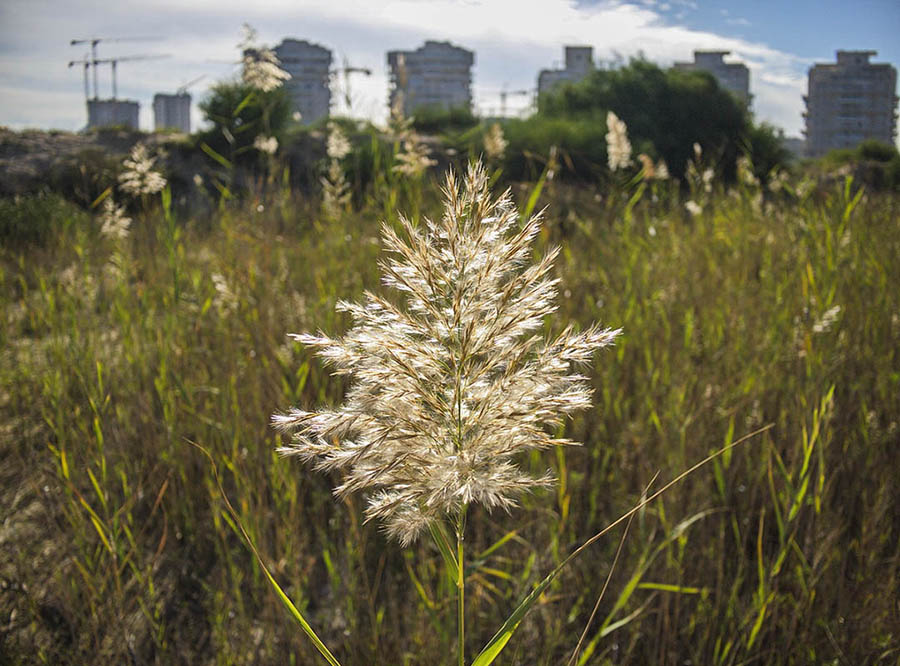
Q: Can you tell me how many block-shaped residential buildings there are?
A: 7